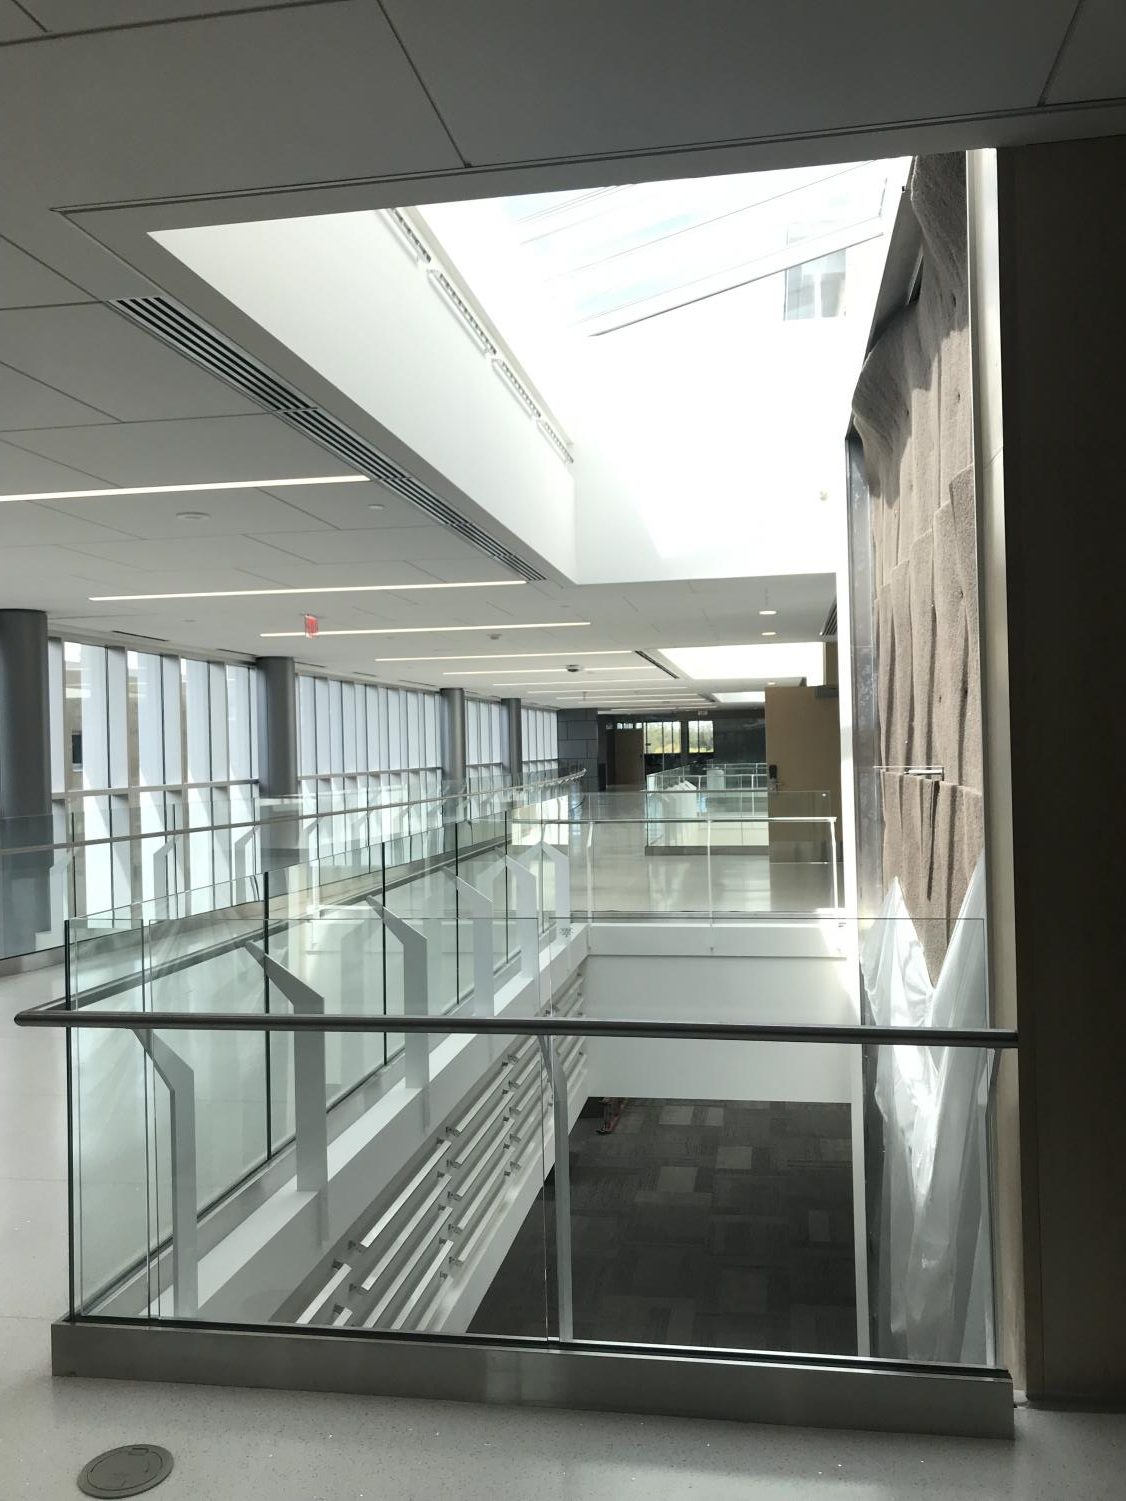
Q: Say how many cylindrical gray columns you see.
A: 4